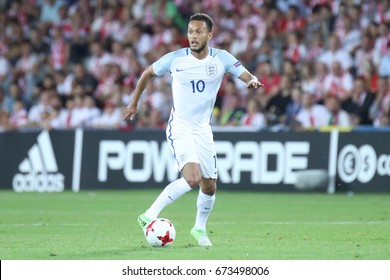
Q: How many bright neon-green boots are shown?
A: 2